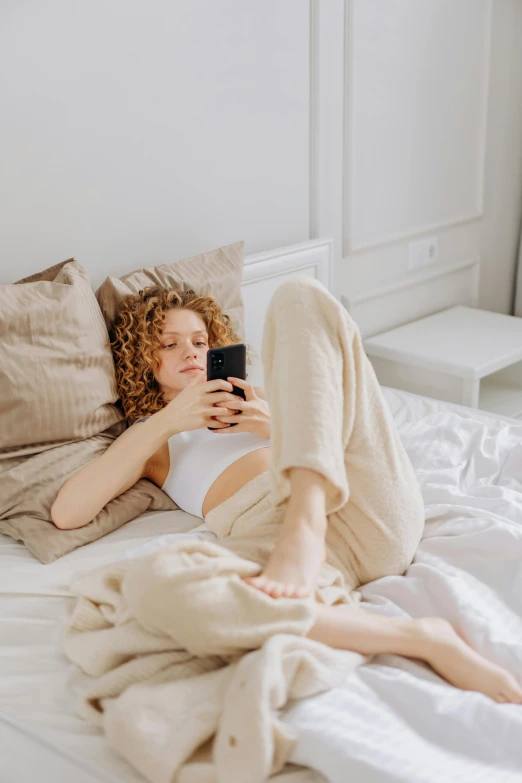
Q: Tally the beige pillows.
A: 3